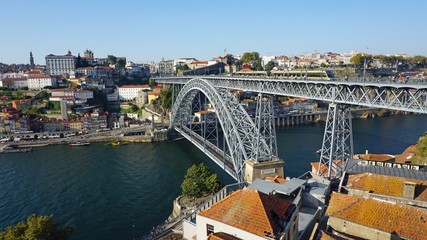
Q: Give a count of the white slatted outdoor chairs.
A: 0